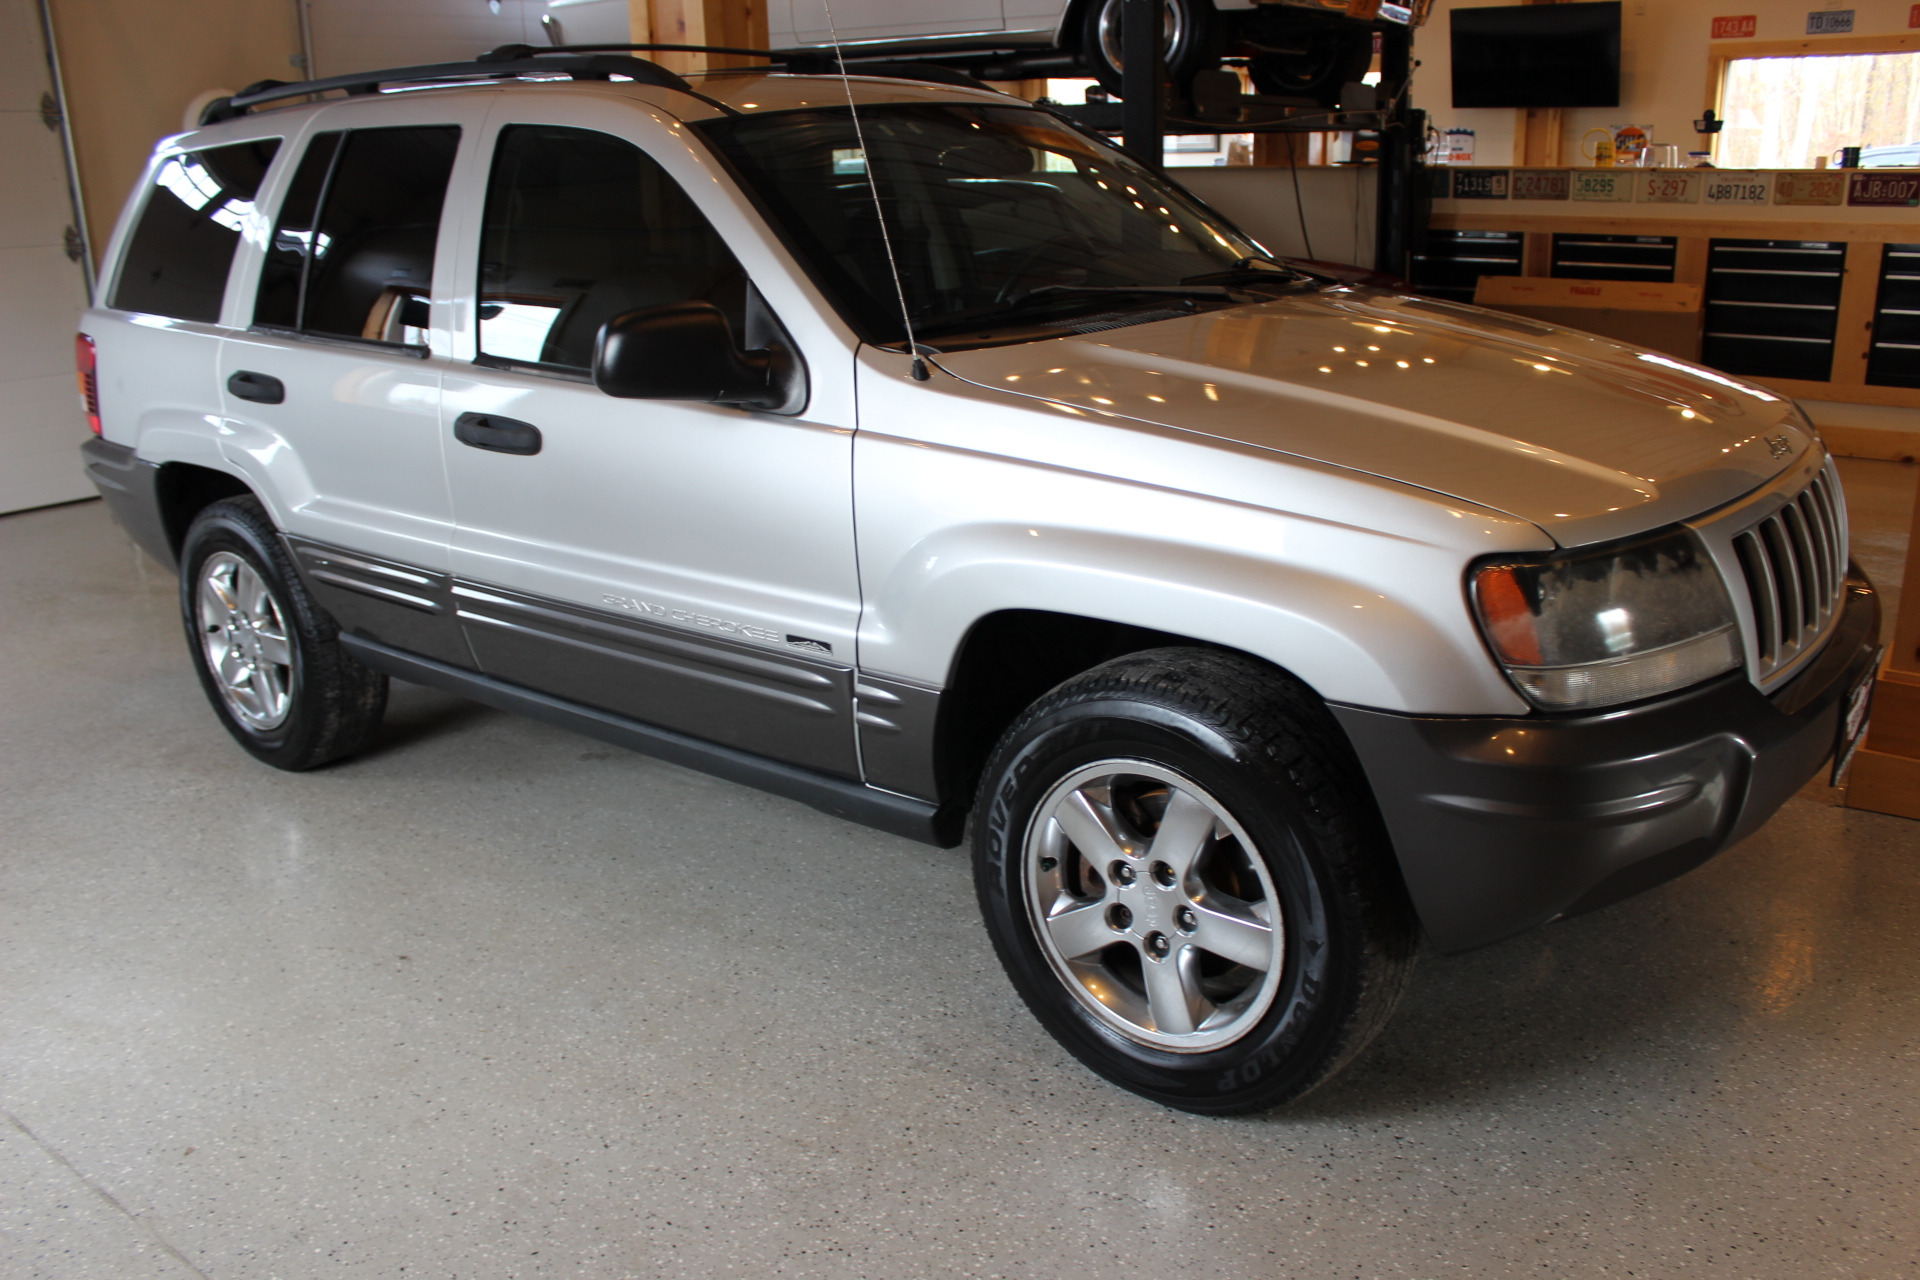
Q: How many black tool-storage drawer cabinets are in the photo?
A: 4